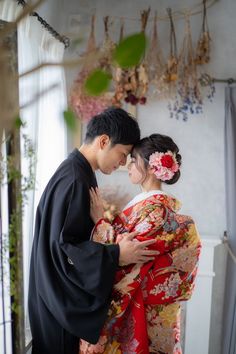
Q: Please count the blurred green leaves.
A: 3